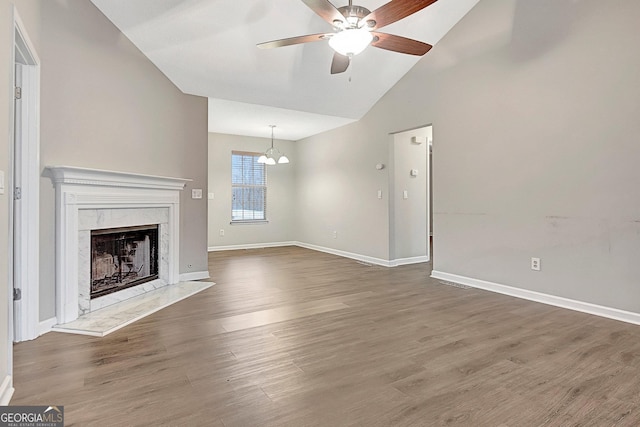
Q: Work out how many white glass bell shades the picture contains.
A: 3